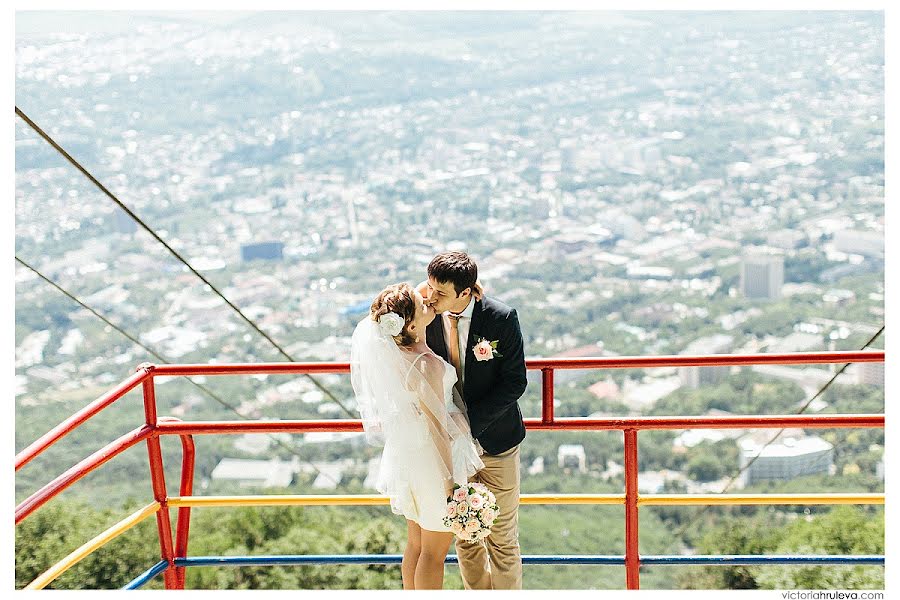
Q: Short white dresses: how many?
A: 1